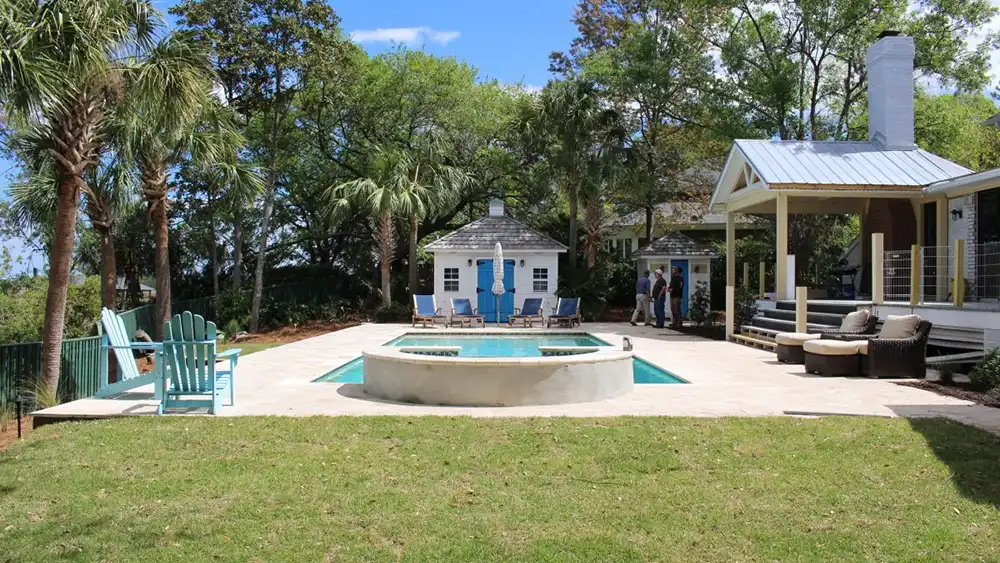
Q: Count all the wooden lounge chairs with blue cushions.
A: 4